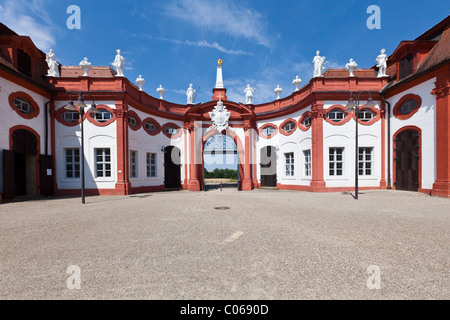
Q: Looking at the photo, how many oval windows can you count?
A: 12